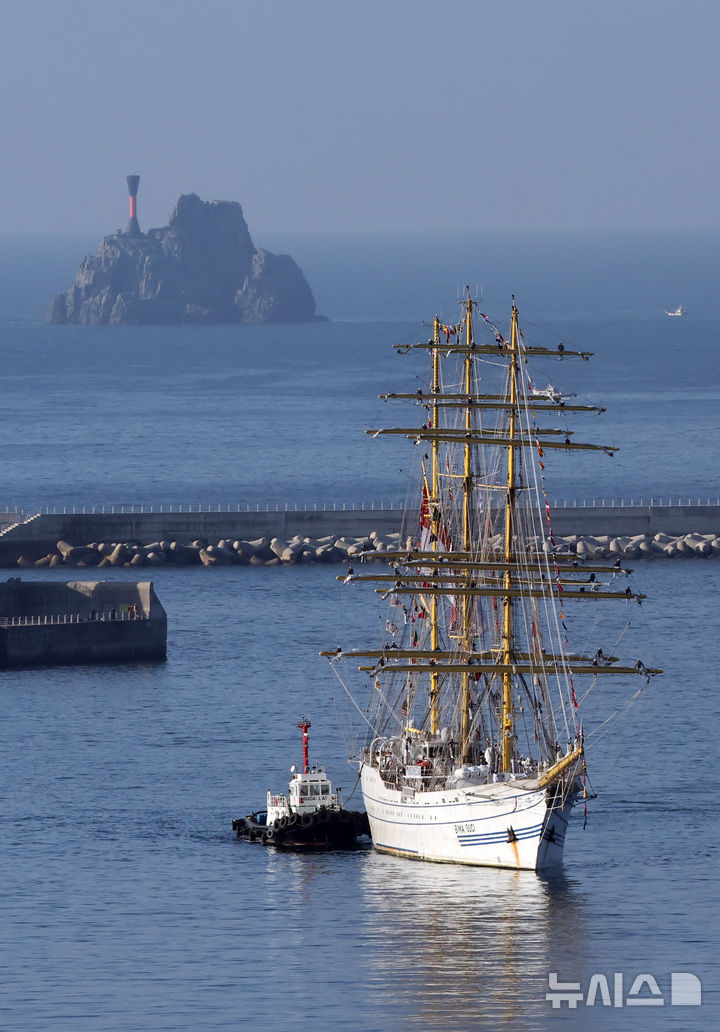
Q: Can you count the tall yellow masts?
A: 3